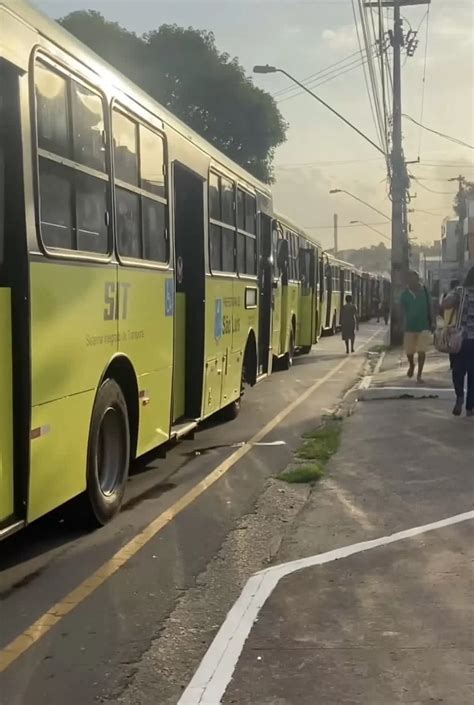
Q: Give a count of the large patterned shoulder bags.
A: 1